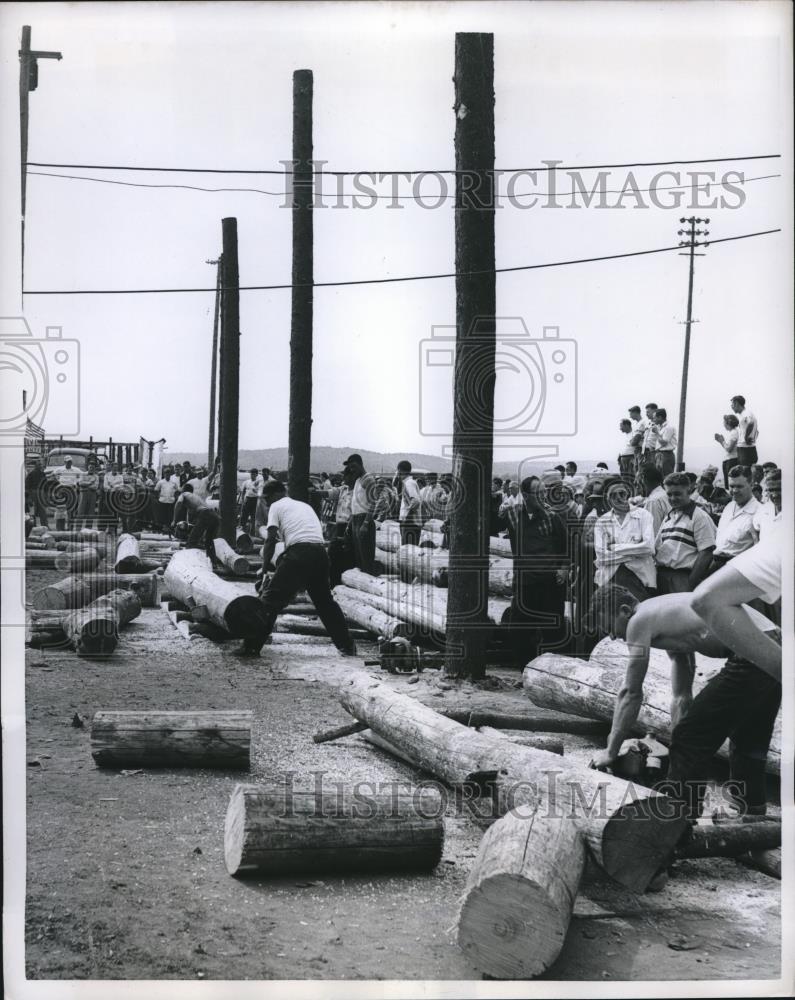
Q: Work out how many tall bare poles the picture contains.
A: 3